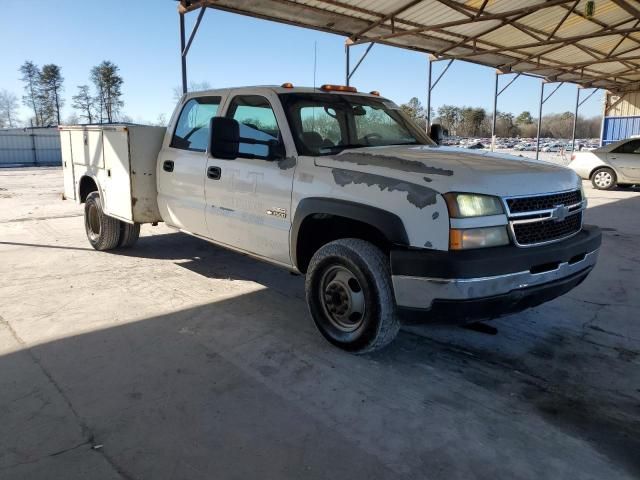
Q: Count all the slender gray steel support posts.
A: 6